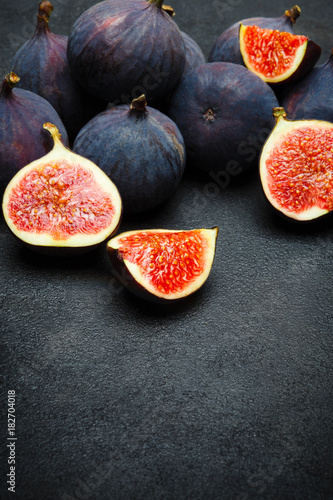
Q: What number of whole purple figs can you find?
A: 8